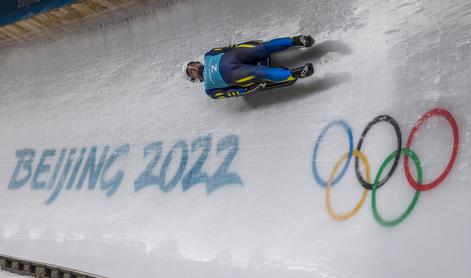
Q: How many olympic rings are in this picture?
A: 5